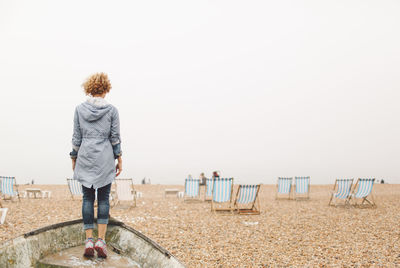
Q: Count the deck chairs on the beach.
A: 11